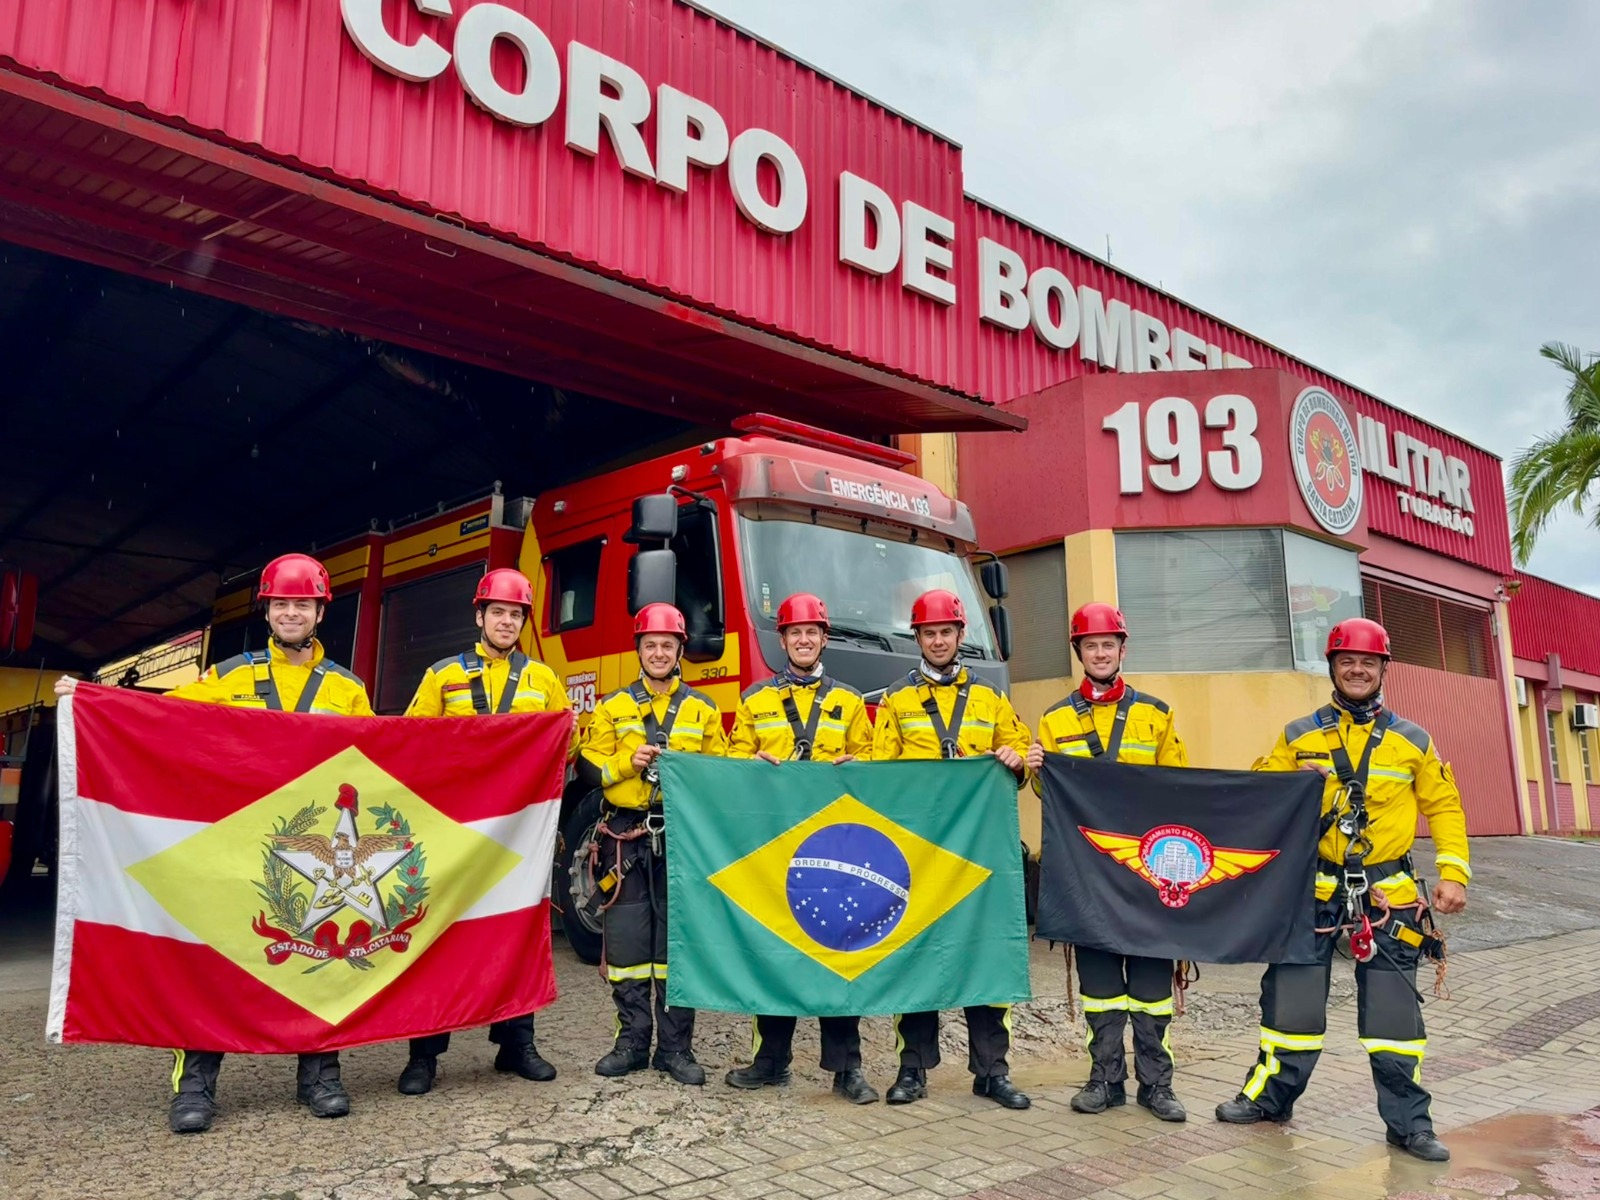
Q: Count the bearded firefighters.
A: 0